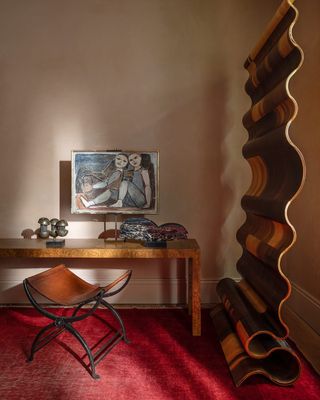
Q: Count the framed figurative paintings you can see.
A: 1